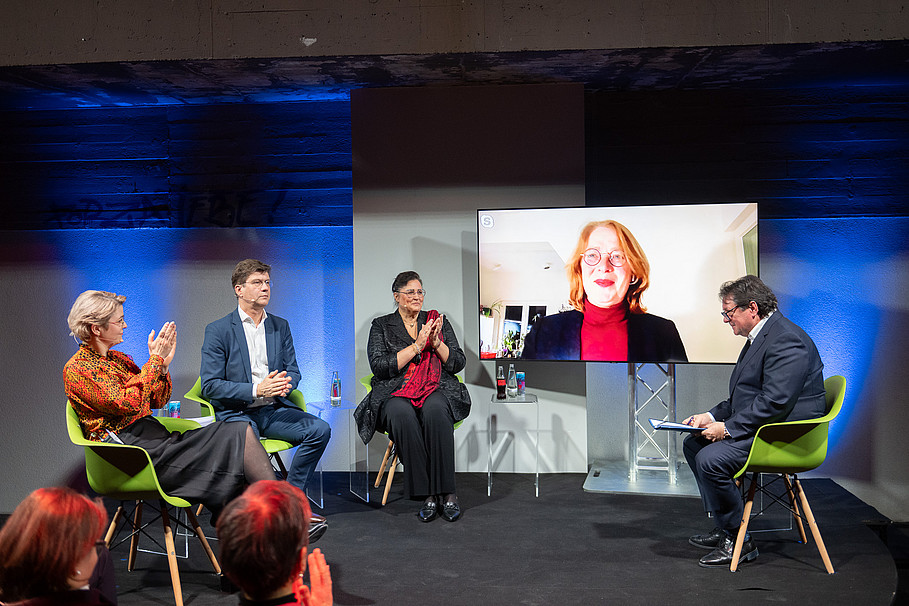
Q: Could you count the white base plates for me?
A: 1